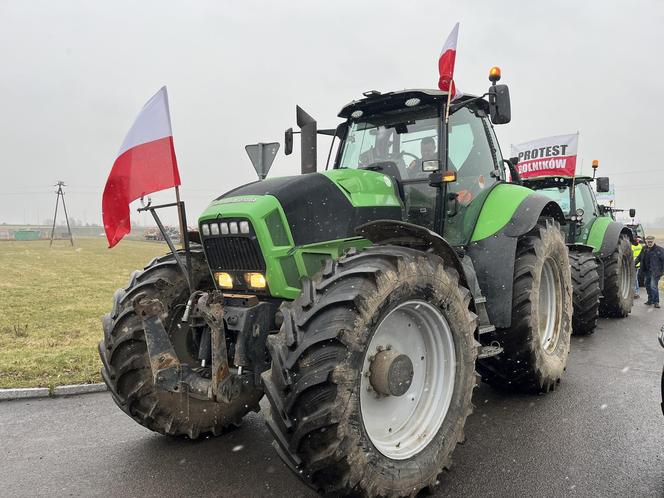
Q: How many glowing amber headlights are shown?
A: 2